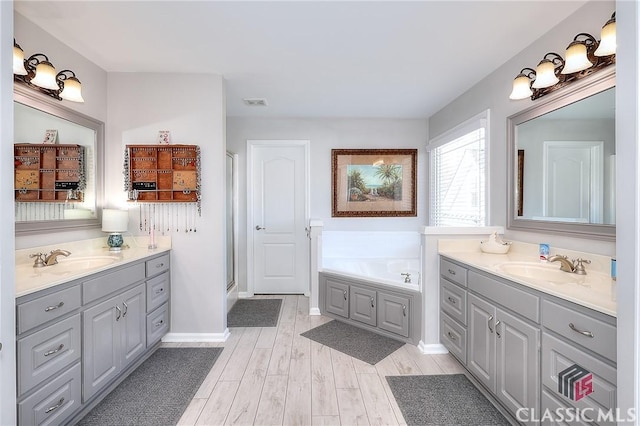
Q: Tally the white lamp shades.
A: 8